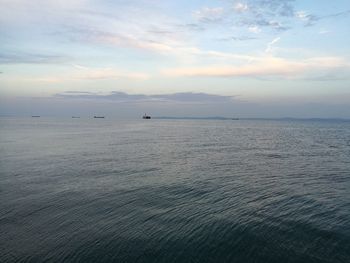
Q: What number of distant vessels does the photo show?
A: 5